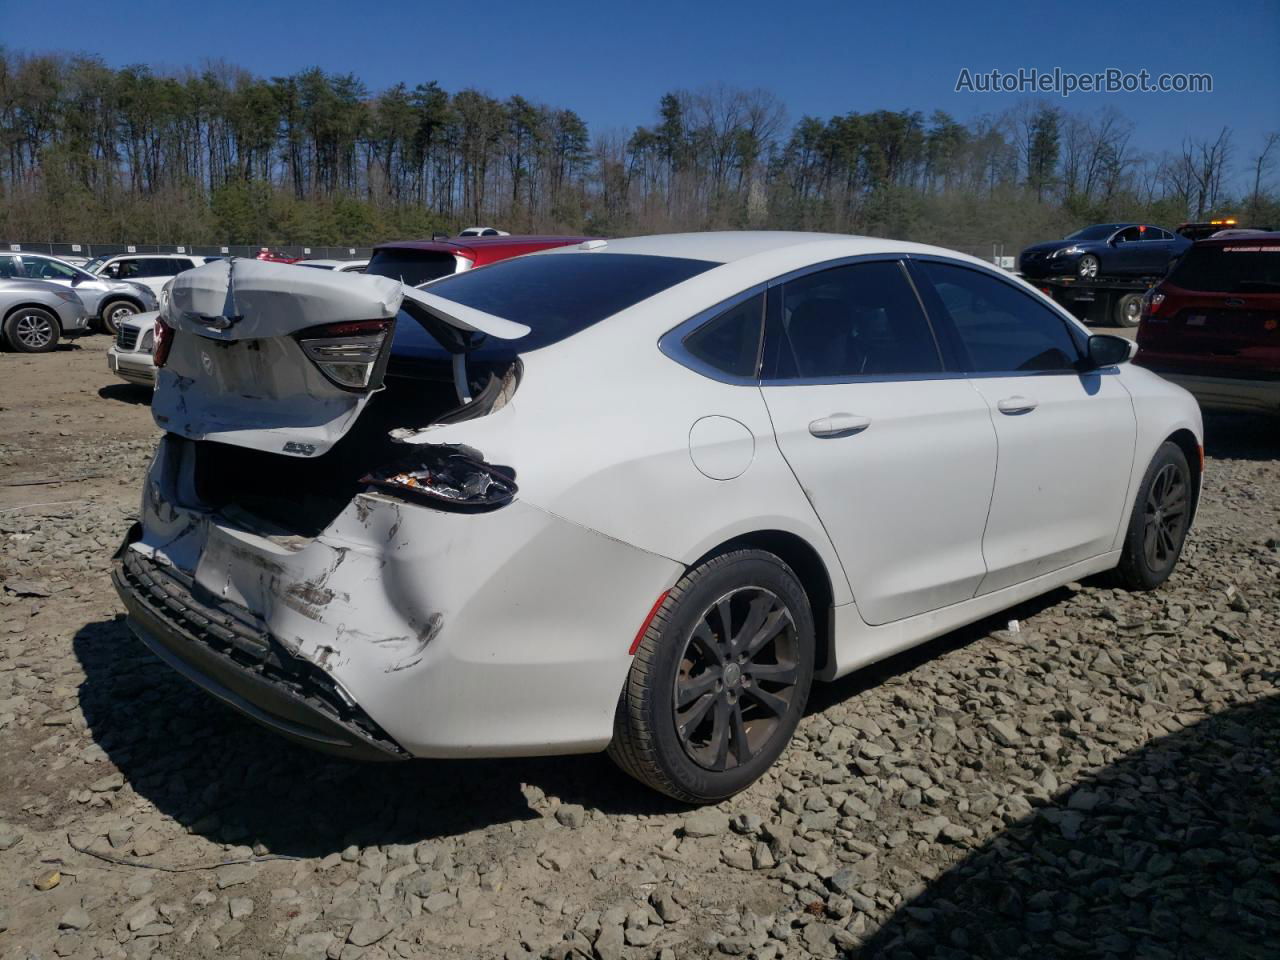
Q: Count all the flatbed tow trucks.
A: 1